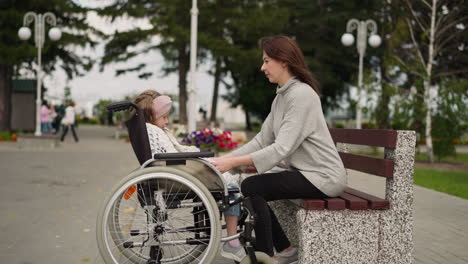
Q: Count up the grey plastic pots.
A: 0